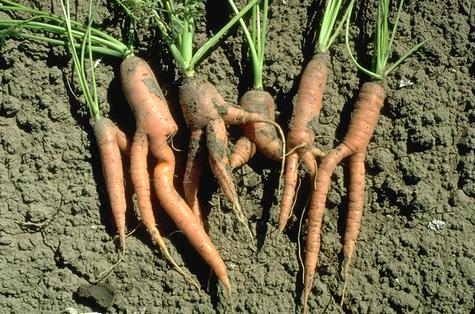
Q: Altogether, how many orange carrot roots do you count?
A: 6